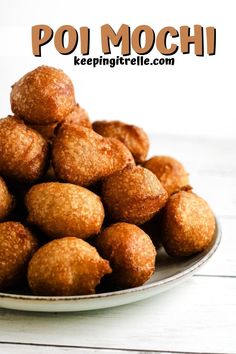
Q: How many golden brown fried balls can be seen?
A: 13